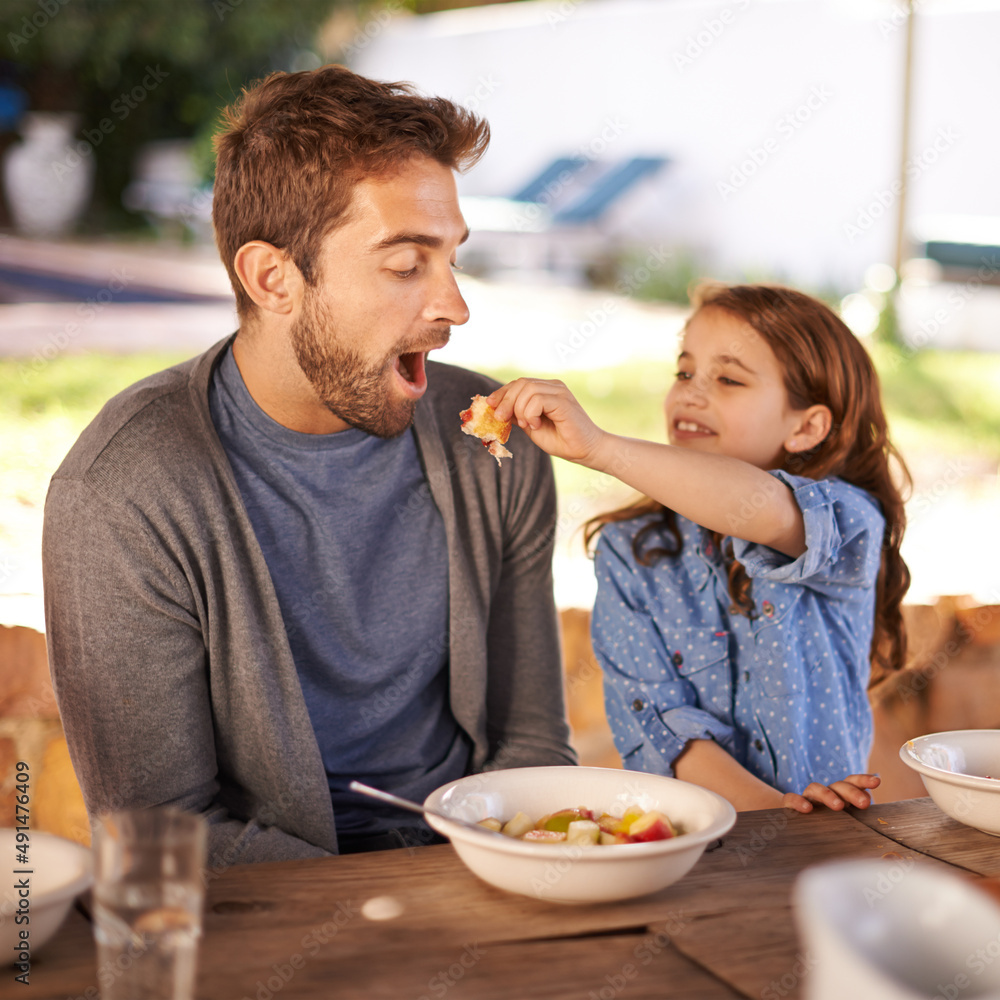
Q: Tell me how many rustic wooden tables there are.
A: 1